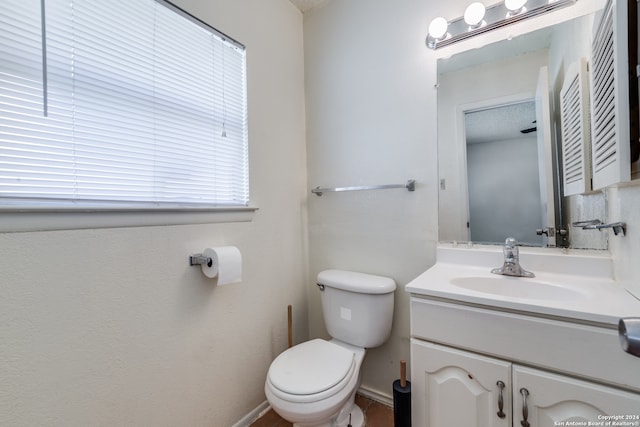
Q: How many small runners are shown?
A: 0